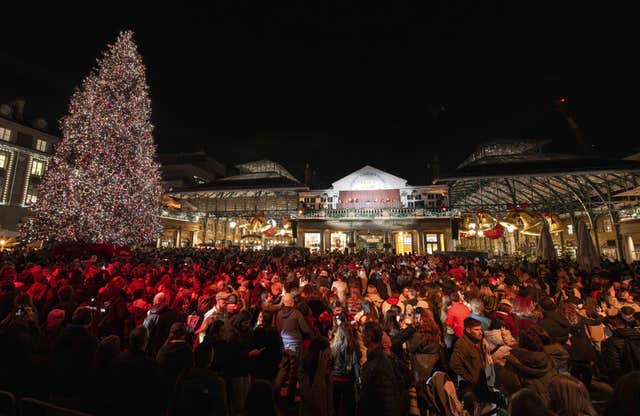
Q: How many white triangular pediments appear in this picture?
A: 1